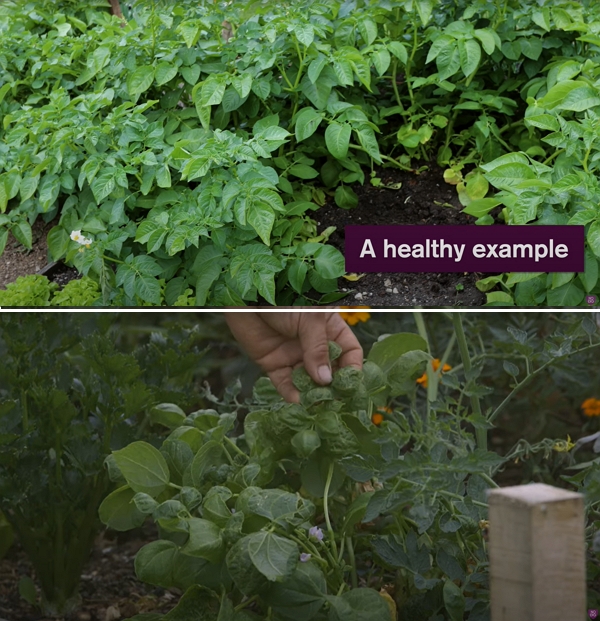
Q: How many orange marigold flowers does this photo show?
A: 4